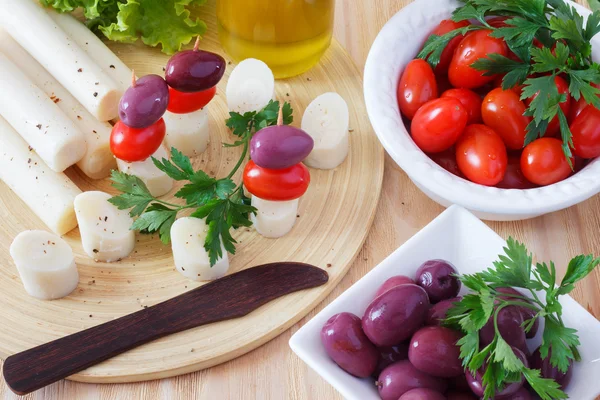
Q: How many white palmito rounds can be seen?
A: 8